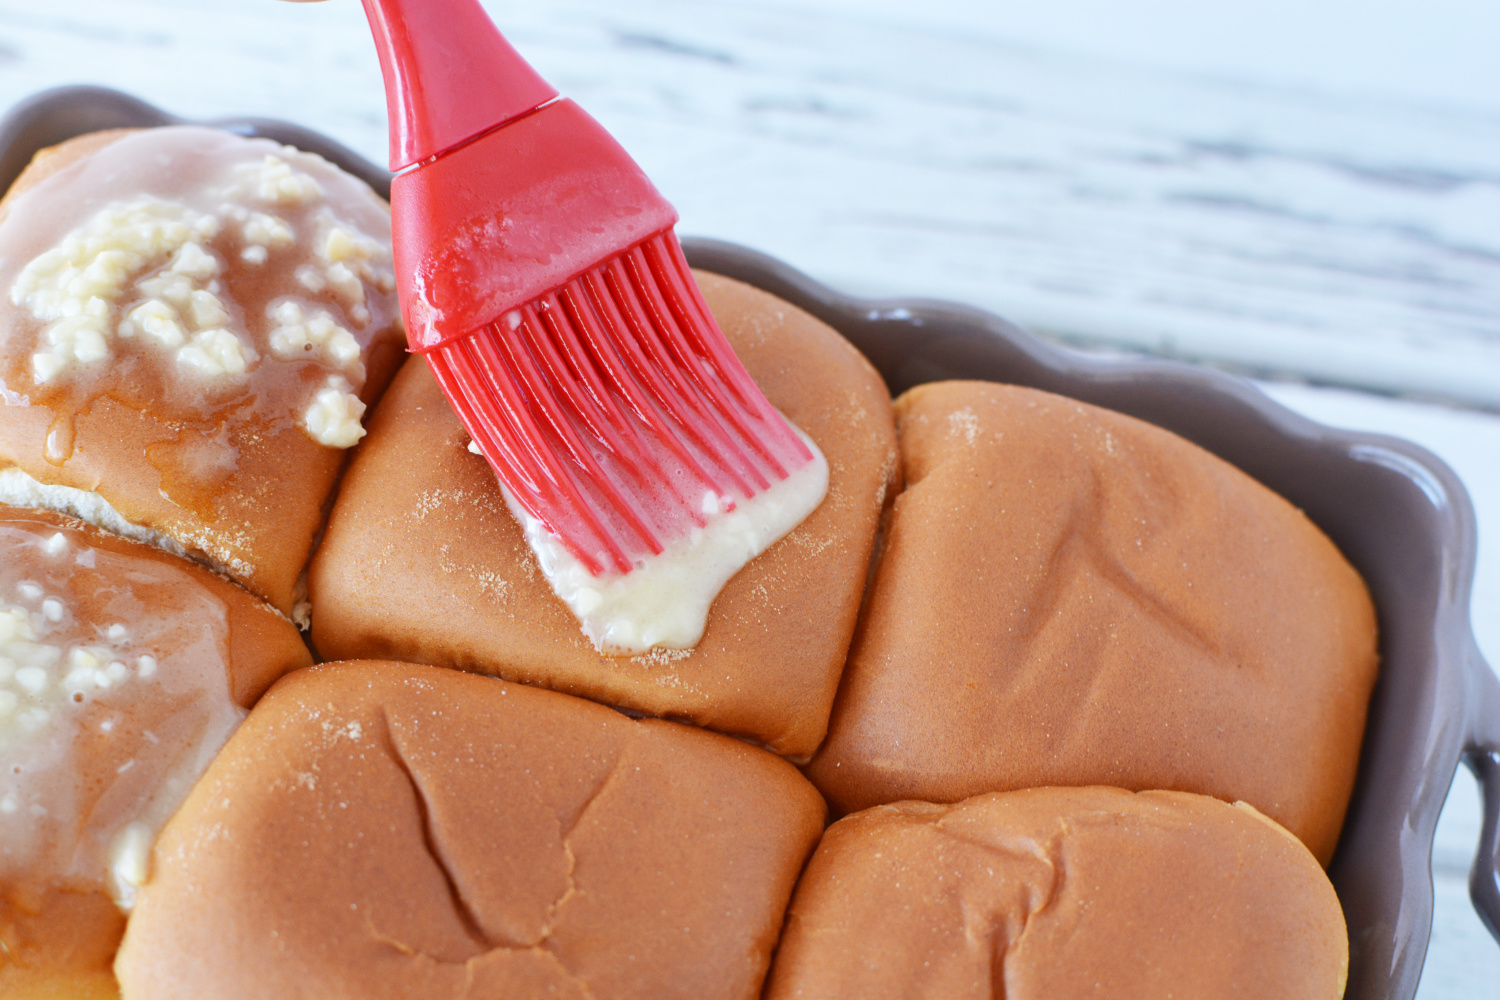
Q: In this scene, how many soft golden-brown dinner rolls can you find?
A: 6